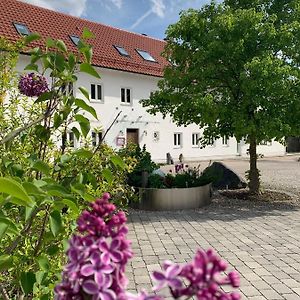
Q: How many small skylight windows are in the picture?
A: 4